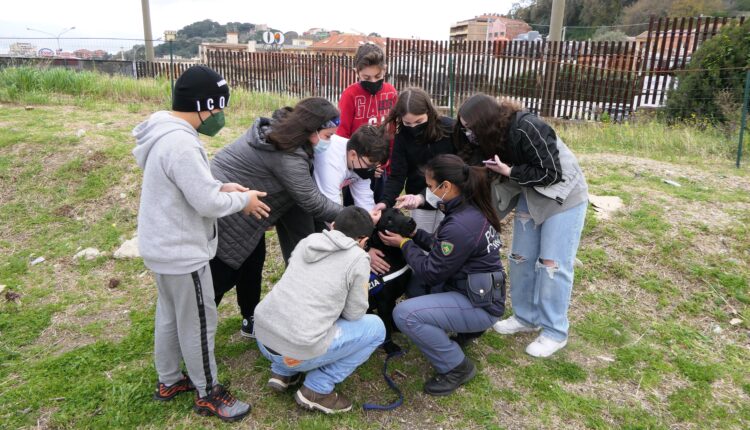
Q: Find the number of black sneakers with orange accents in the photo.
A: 2